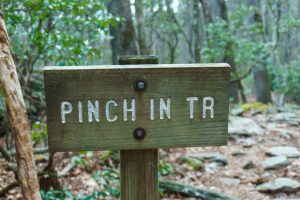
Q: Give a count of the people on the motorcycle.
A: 0